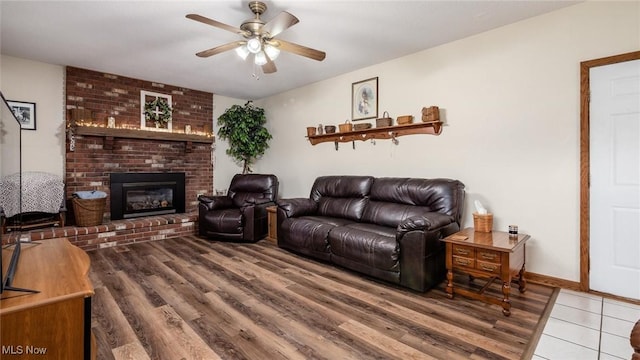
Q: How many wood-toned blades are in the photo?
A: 5